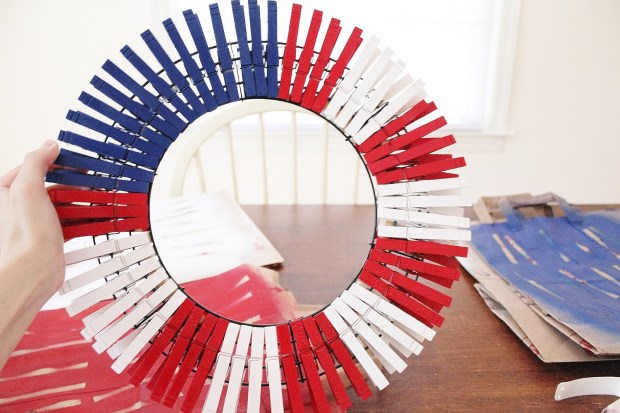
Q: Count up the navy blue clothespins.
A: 15